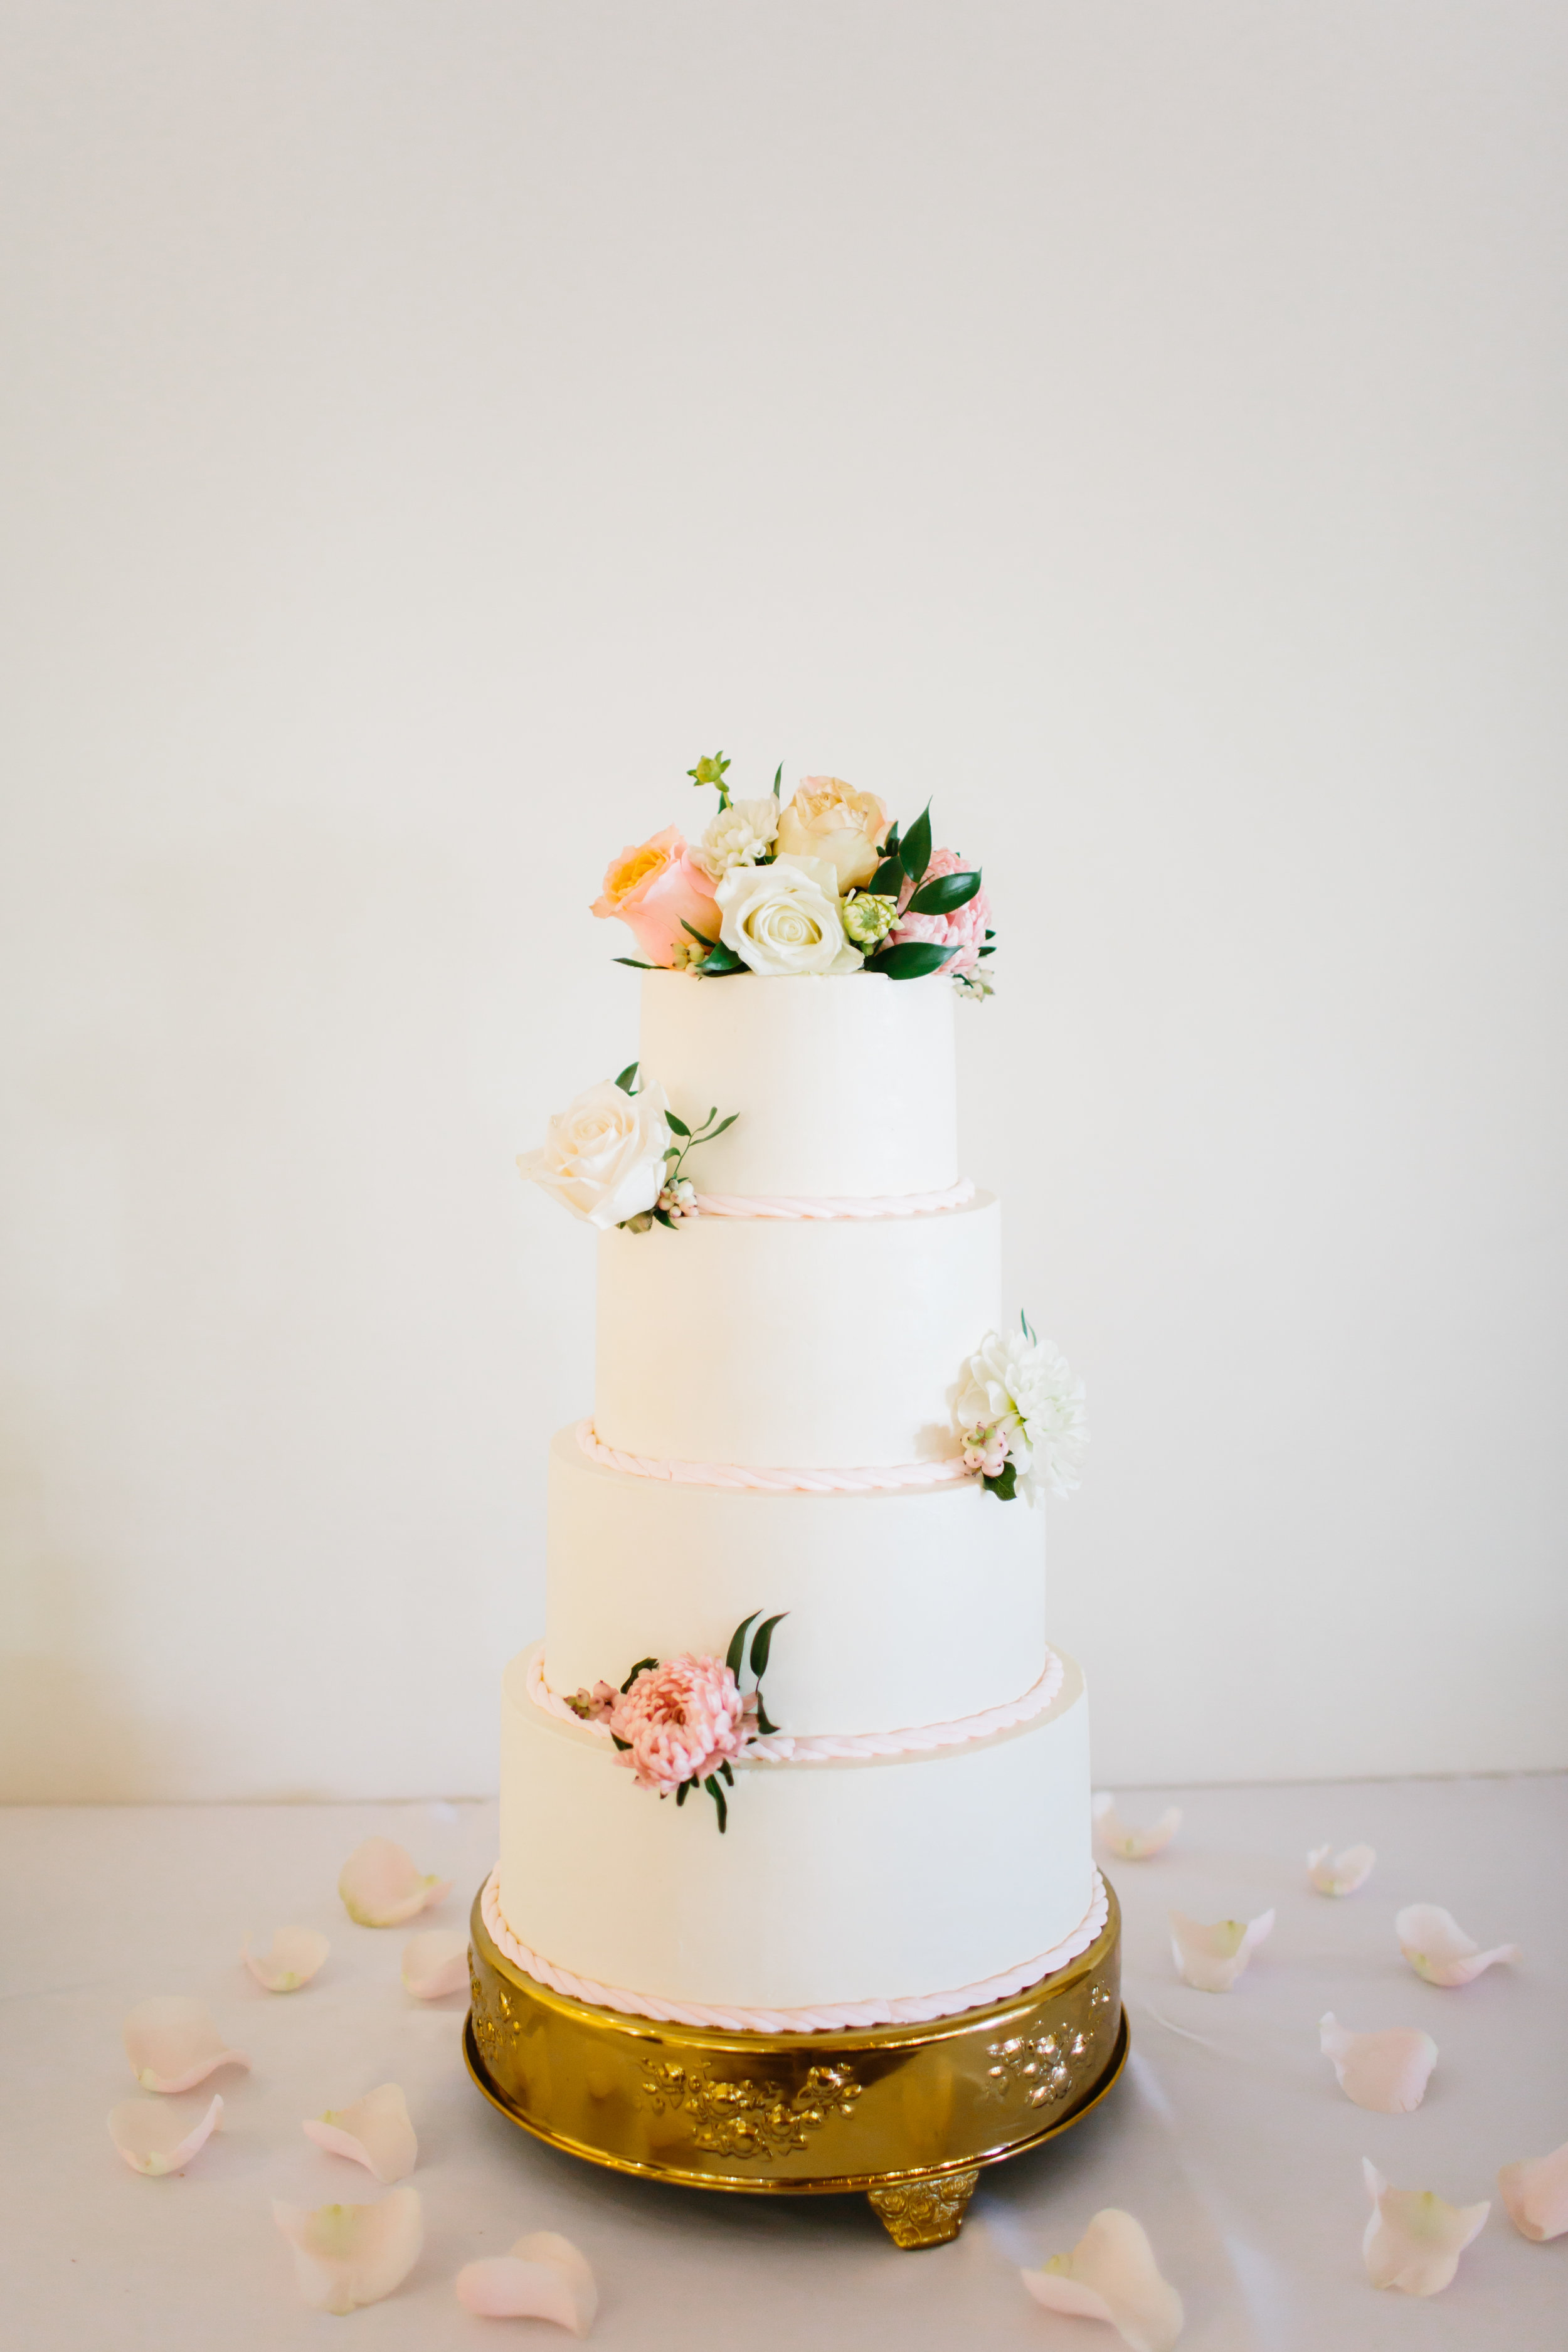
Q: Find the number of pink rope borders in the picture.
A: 4